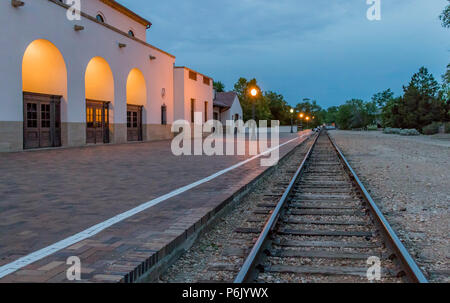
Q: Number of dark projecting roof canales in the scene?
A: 4